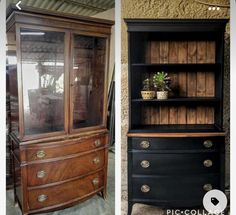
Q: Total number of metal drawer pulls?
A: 12